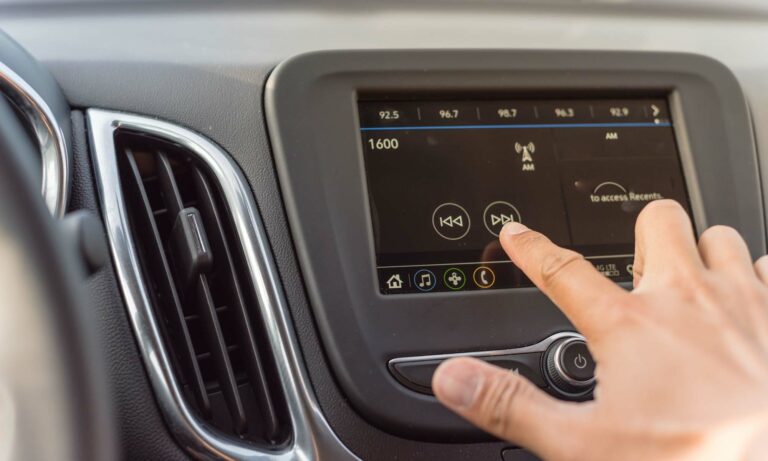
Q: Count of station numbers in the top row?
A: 5